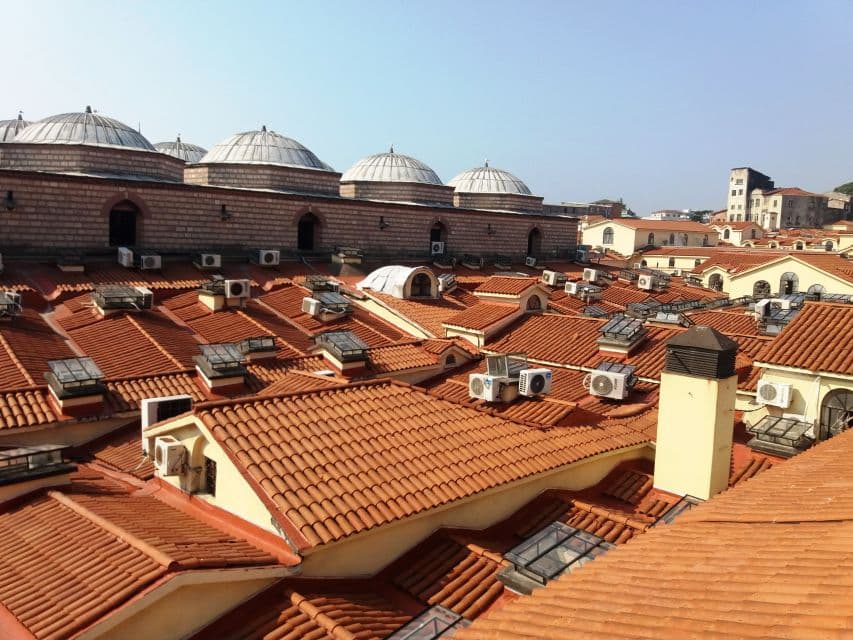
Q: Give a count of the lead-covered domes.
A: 6